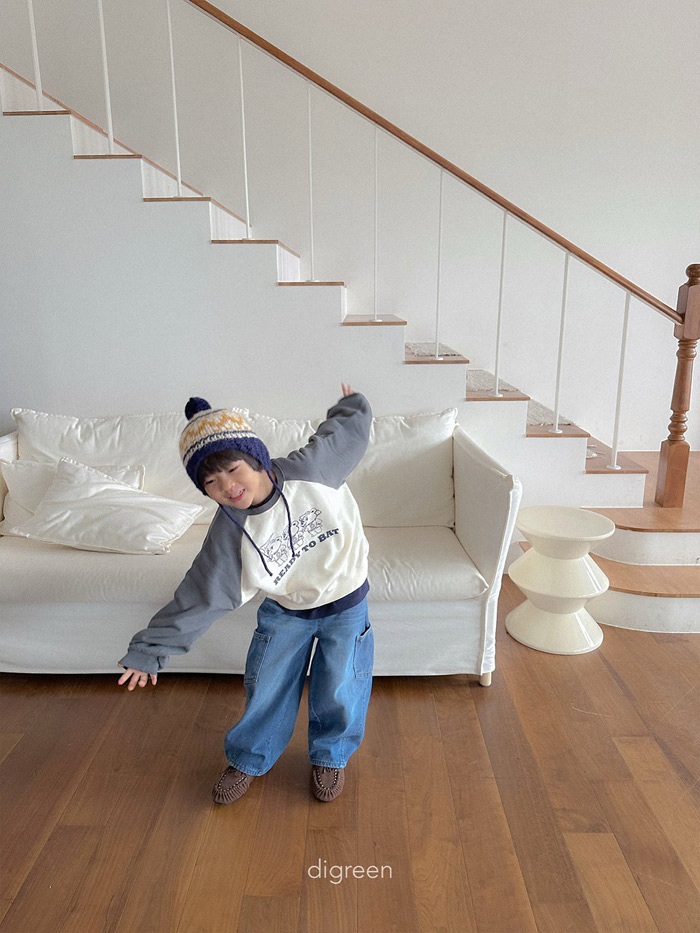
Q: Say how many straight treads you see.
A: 10